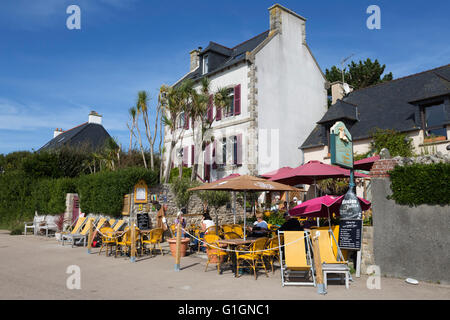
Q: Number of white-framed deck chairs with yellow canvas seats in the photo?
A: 7